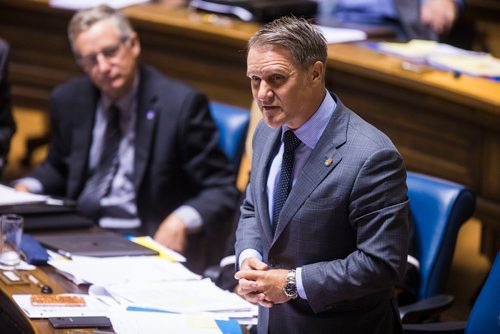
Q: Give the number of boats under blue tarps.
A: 0